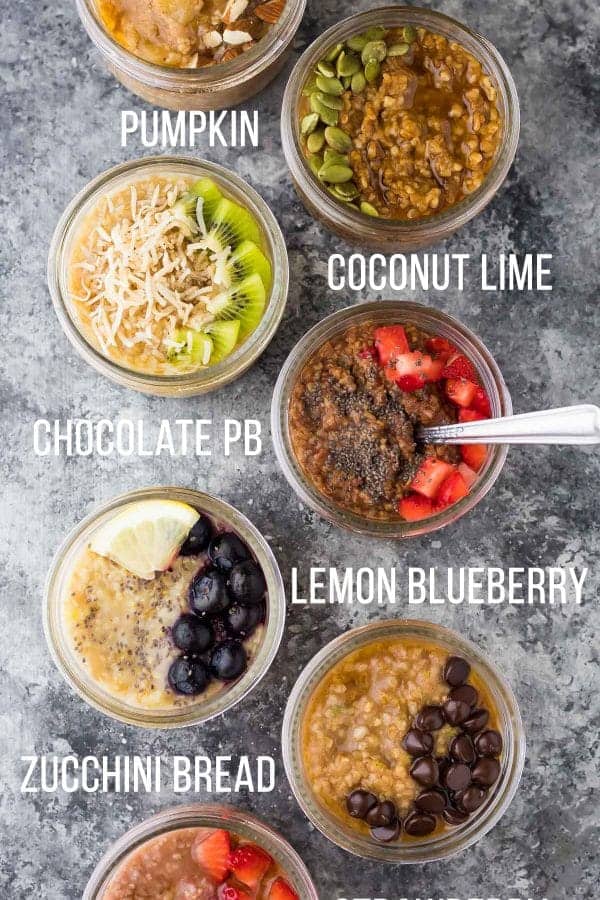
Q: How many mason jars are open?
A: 7